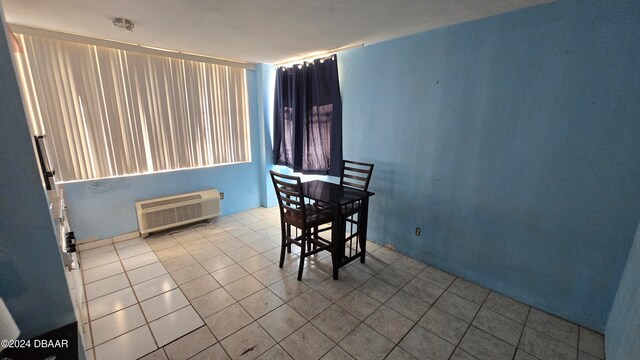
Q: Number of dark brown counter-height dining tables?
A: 1